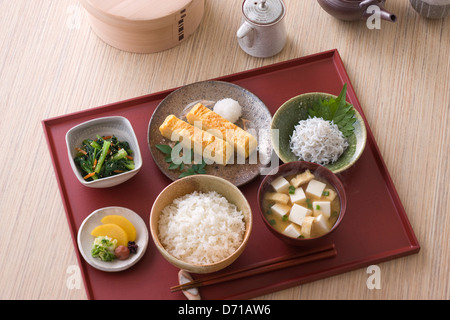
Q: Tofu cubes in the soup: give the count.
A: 8